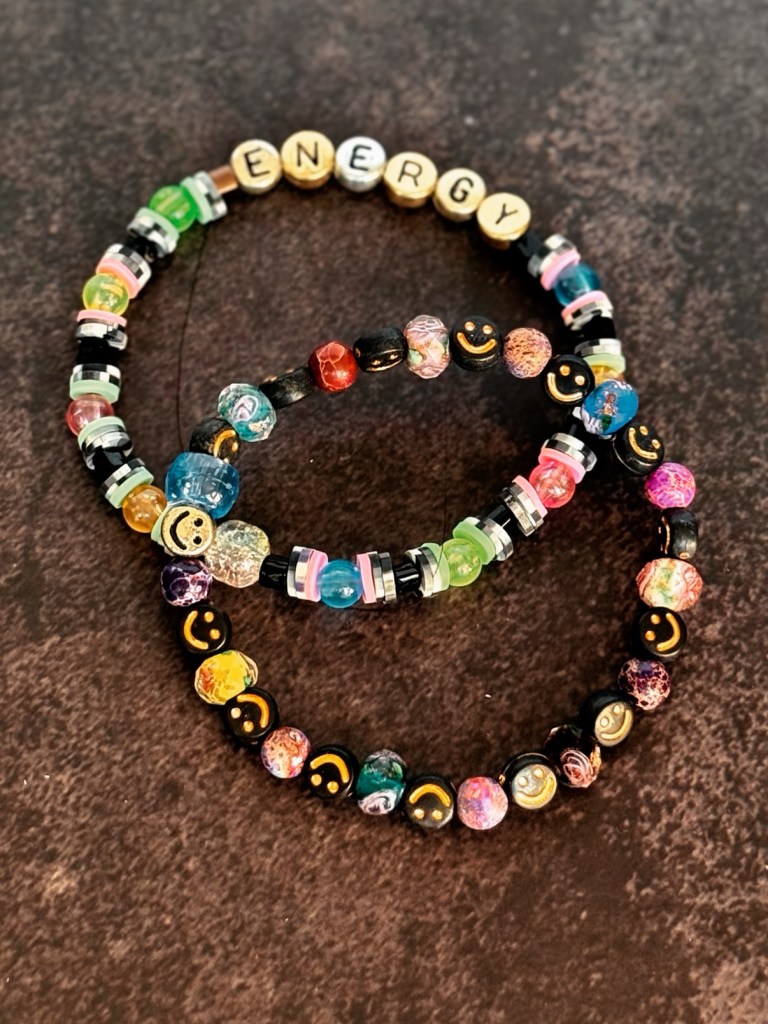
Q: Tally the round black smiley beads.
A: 14